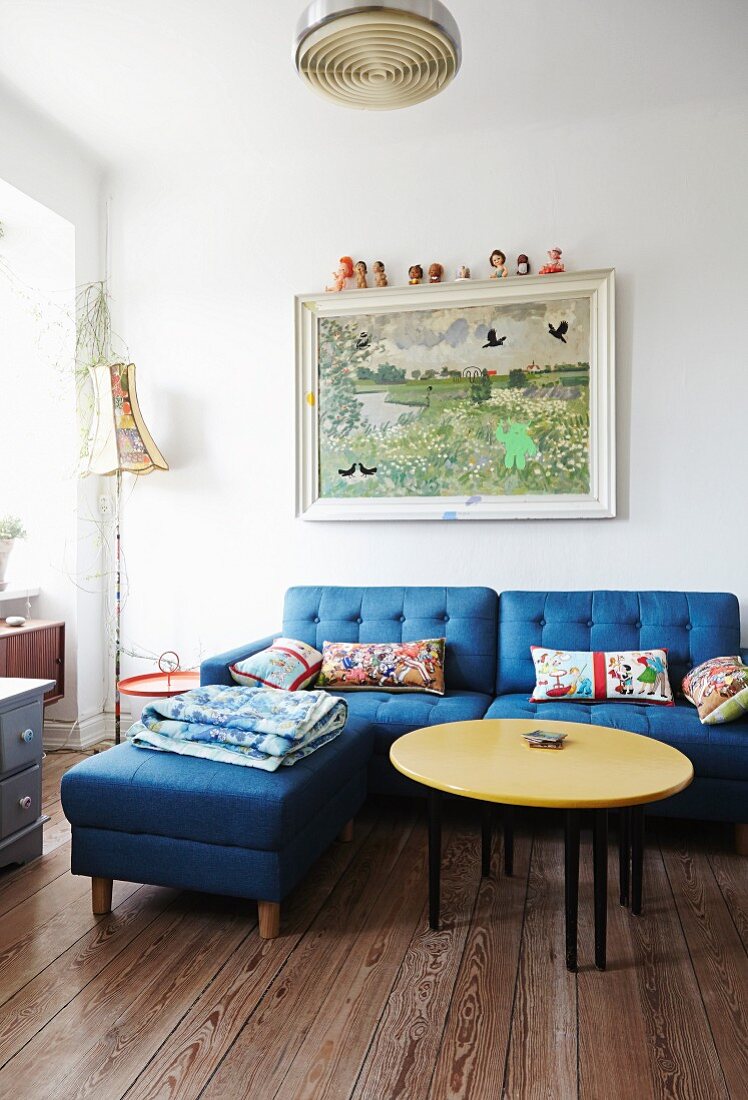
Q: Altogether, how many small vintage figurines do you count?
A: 9